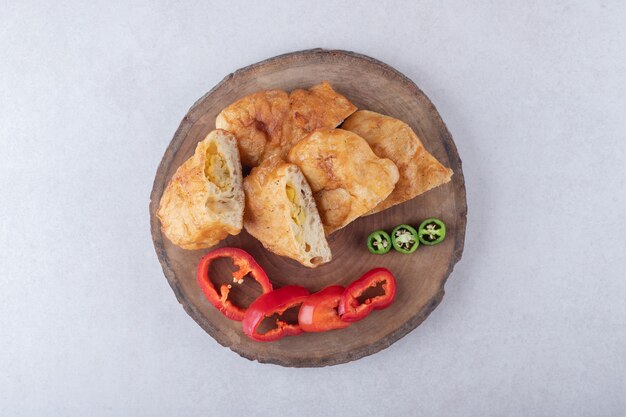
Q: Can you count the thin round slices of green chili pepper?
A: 3